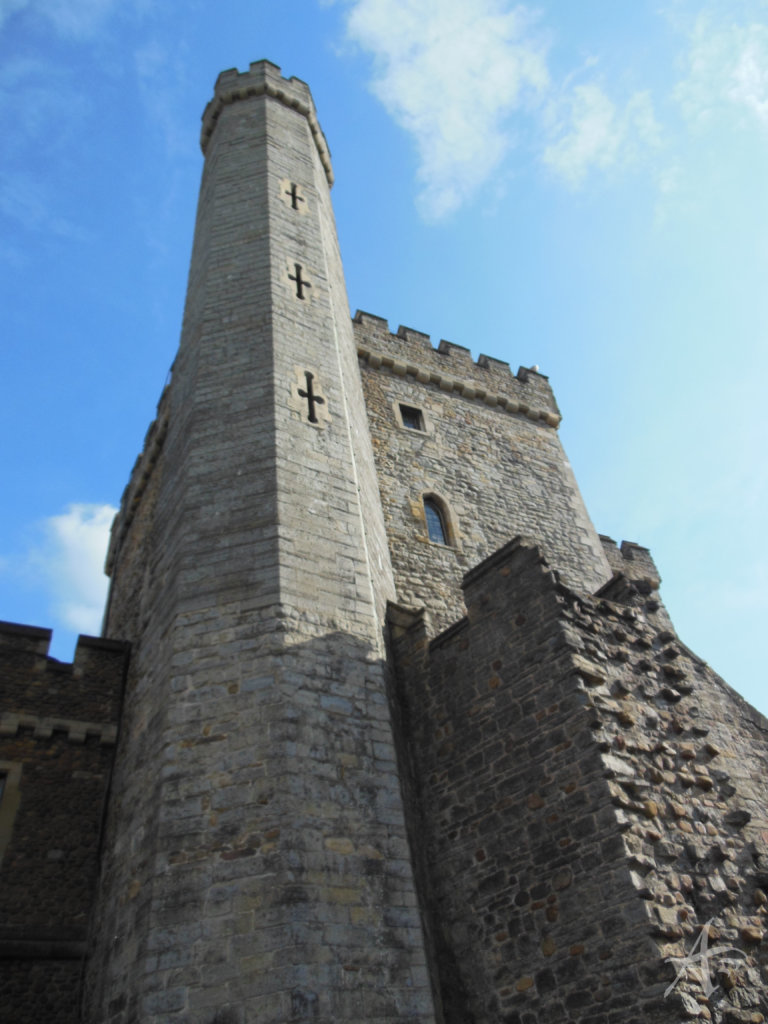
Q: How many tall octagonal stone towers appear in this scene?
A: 1